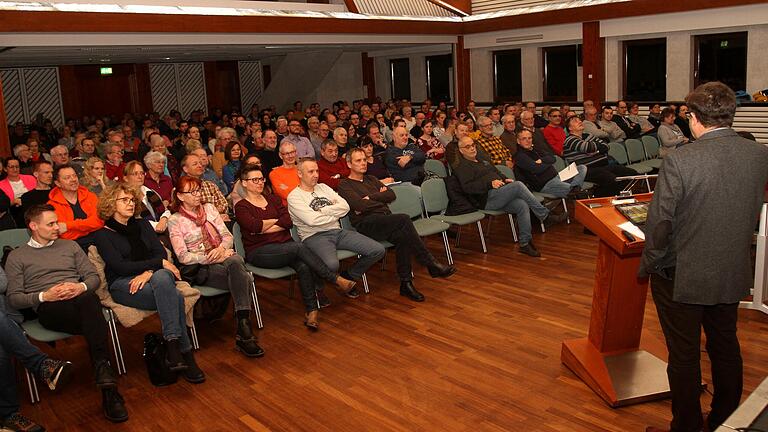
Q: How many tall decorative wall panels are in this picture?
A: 5